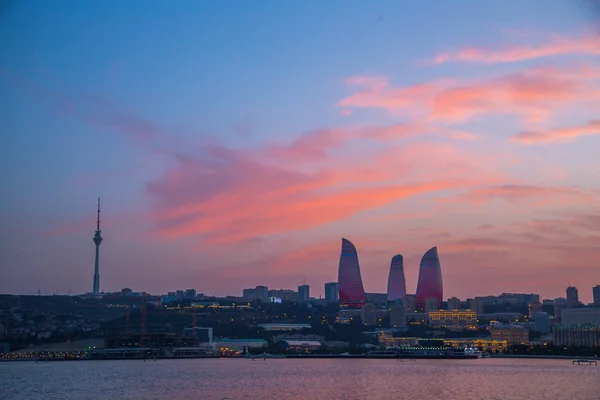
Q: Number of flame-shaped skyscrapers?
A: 3